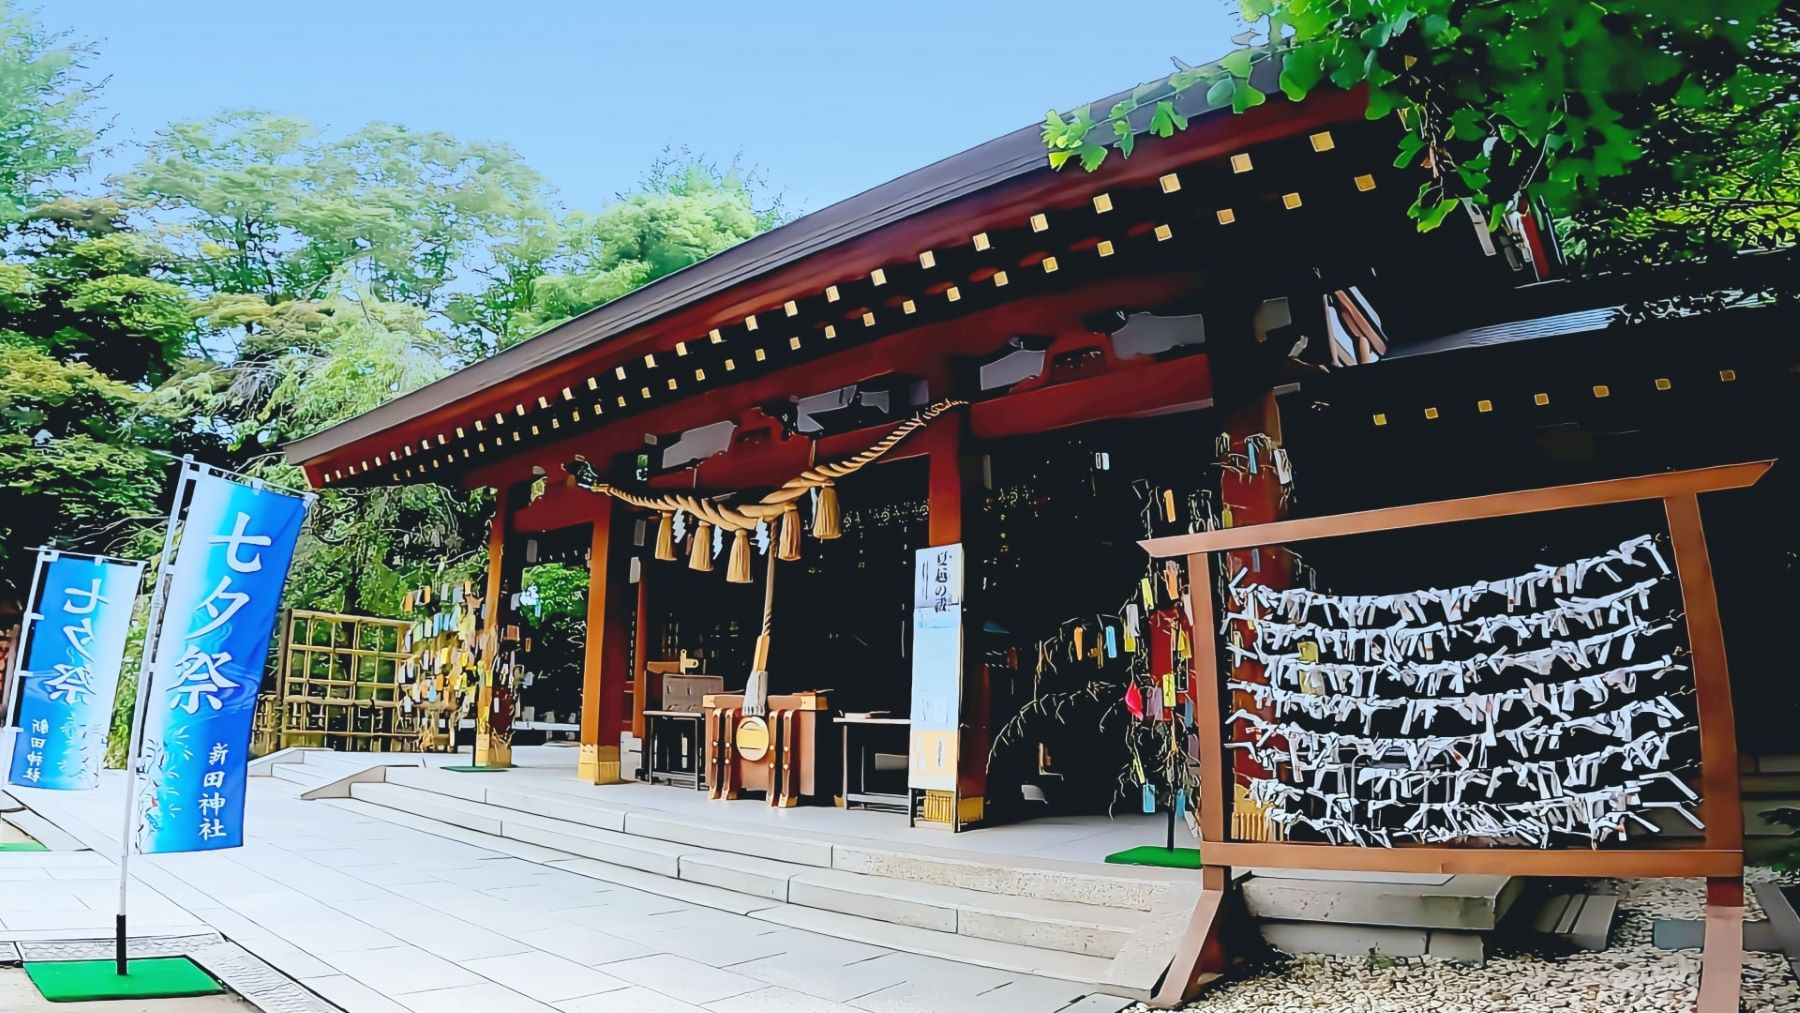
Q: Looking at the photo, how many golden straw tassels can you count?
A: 5